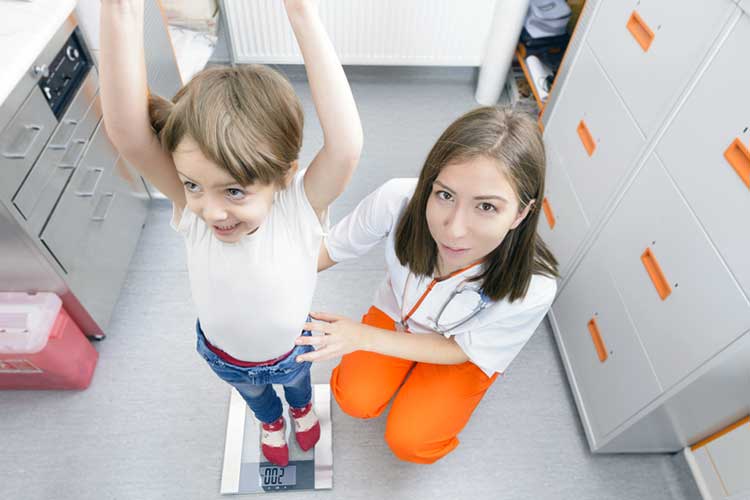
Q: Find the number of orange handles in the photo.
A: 6